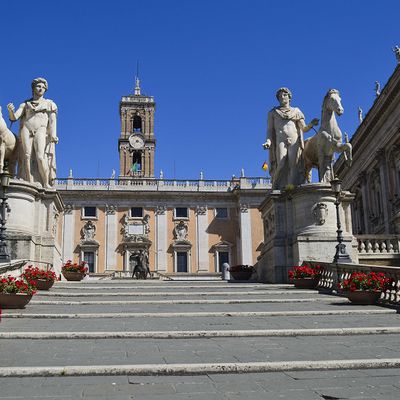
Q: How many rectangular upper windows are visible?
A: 4